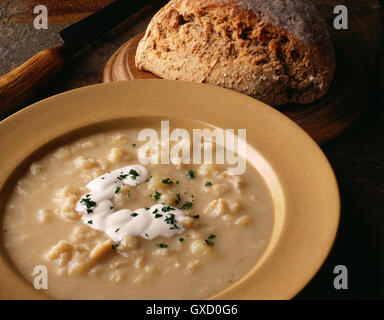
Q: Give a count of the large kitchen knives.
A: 1